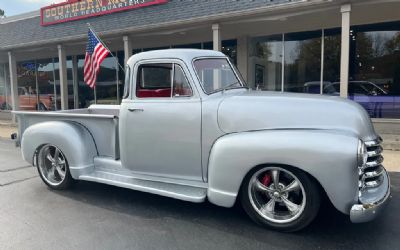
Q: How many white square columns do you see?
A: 5